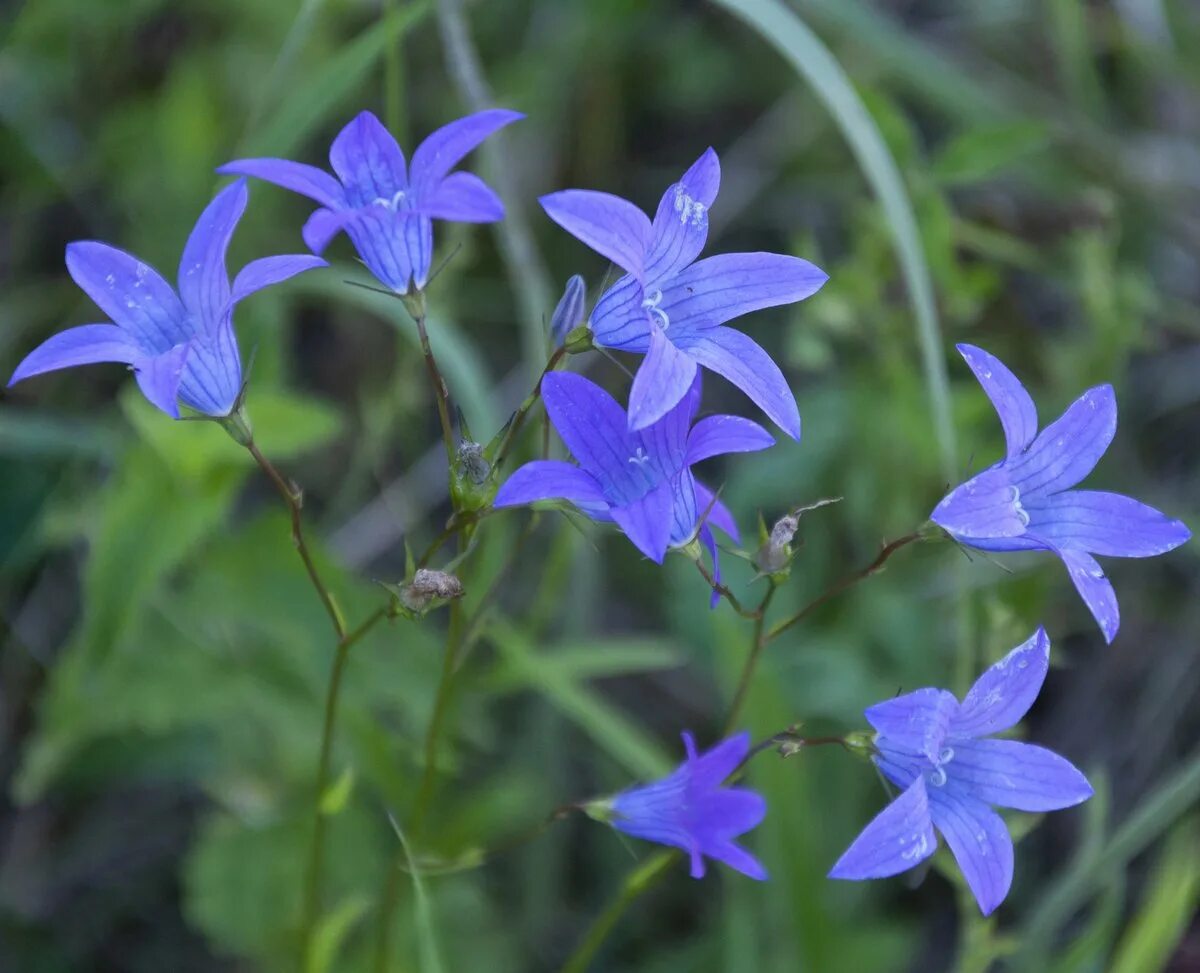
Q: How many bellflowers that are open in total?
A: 7